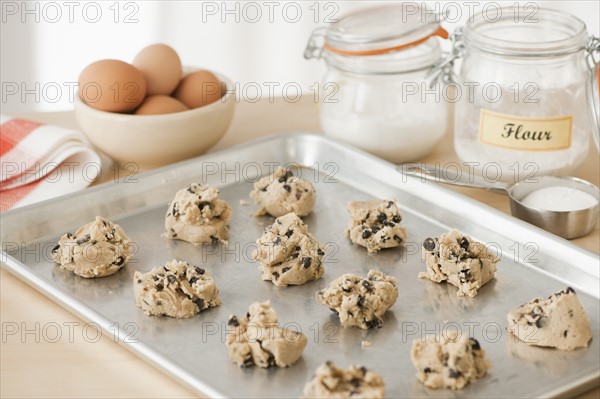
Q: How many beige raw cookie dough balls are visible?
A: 12